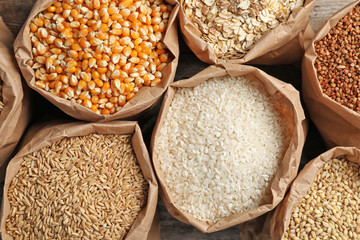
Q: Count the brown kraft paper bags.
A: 7